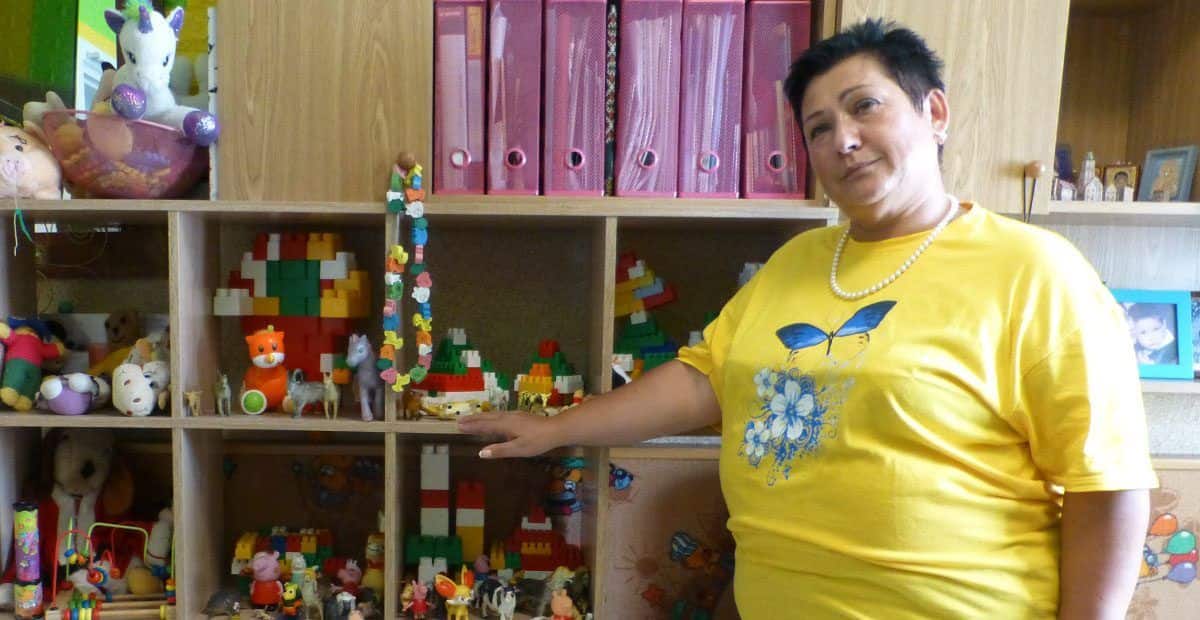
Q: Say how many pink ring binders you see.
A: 6